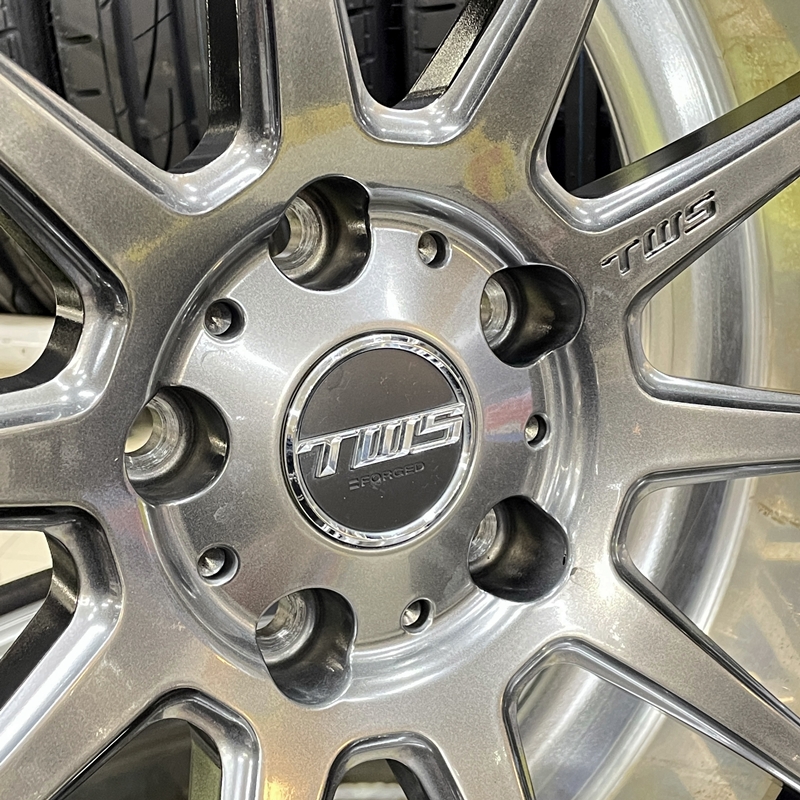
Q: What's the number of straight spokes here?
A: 10